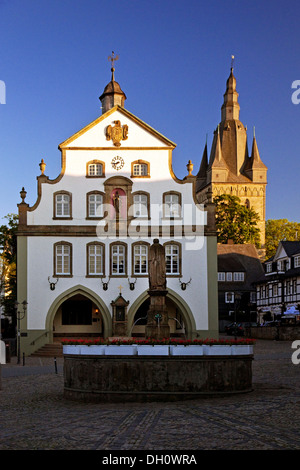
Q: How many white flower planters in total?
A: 7